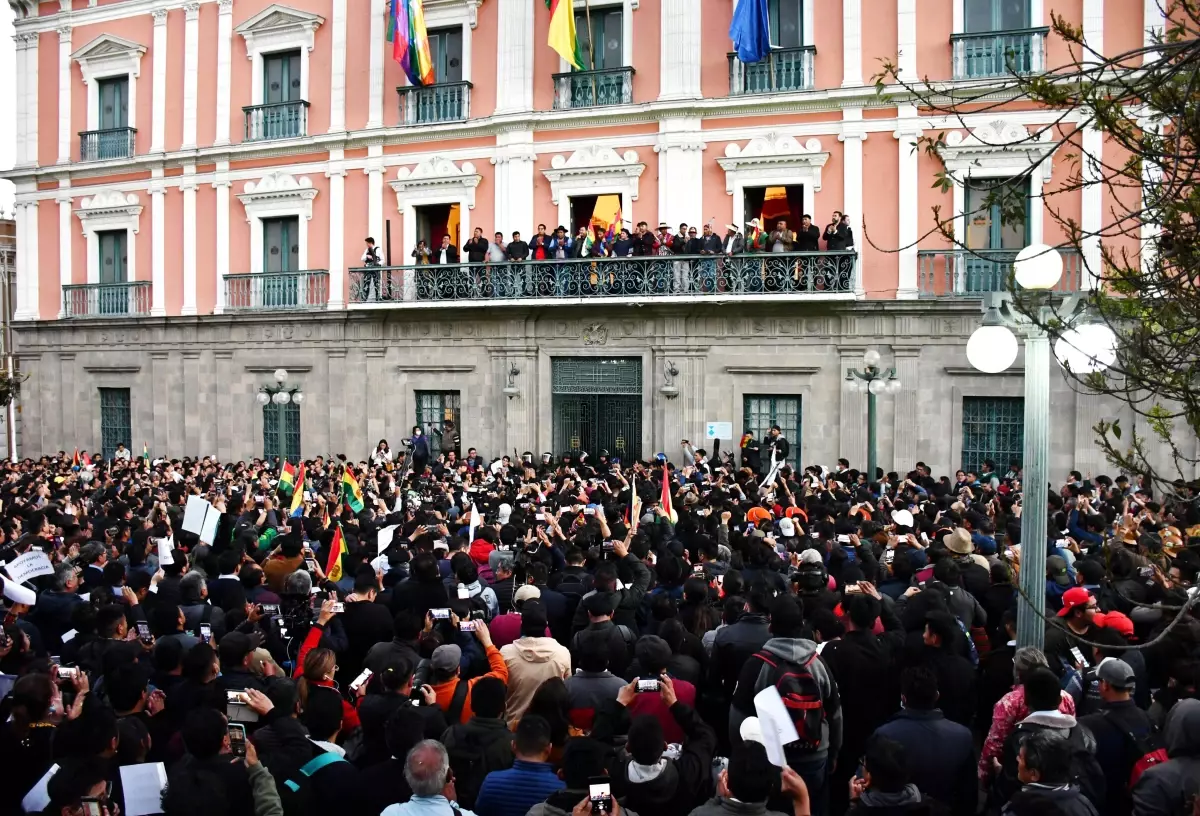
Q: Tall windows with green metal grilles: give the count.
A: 5